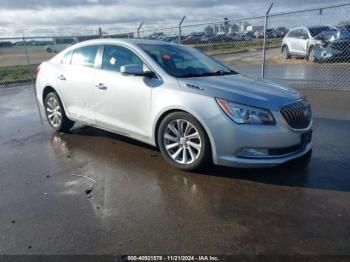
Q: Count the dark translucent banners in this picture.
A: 1